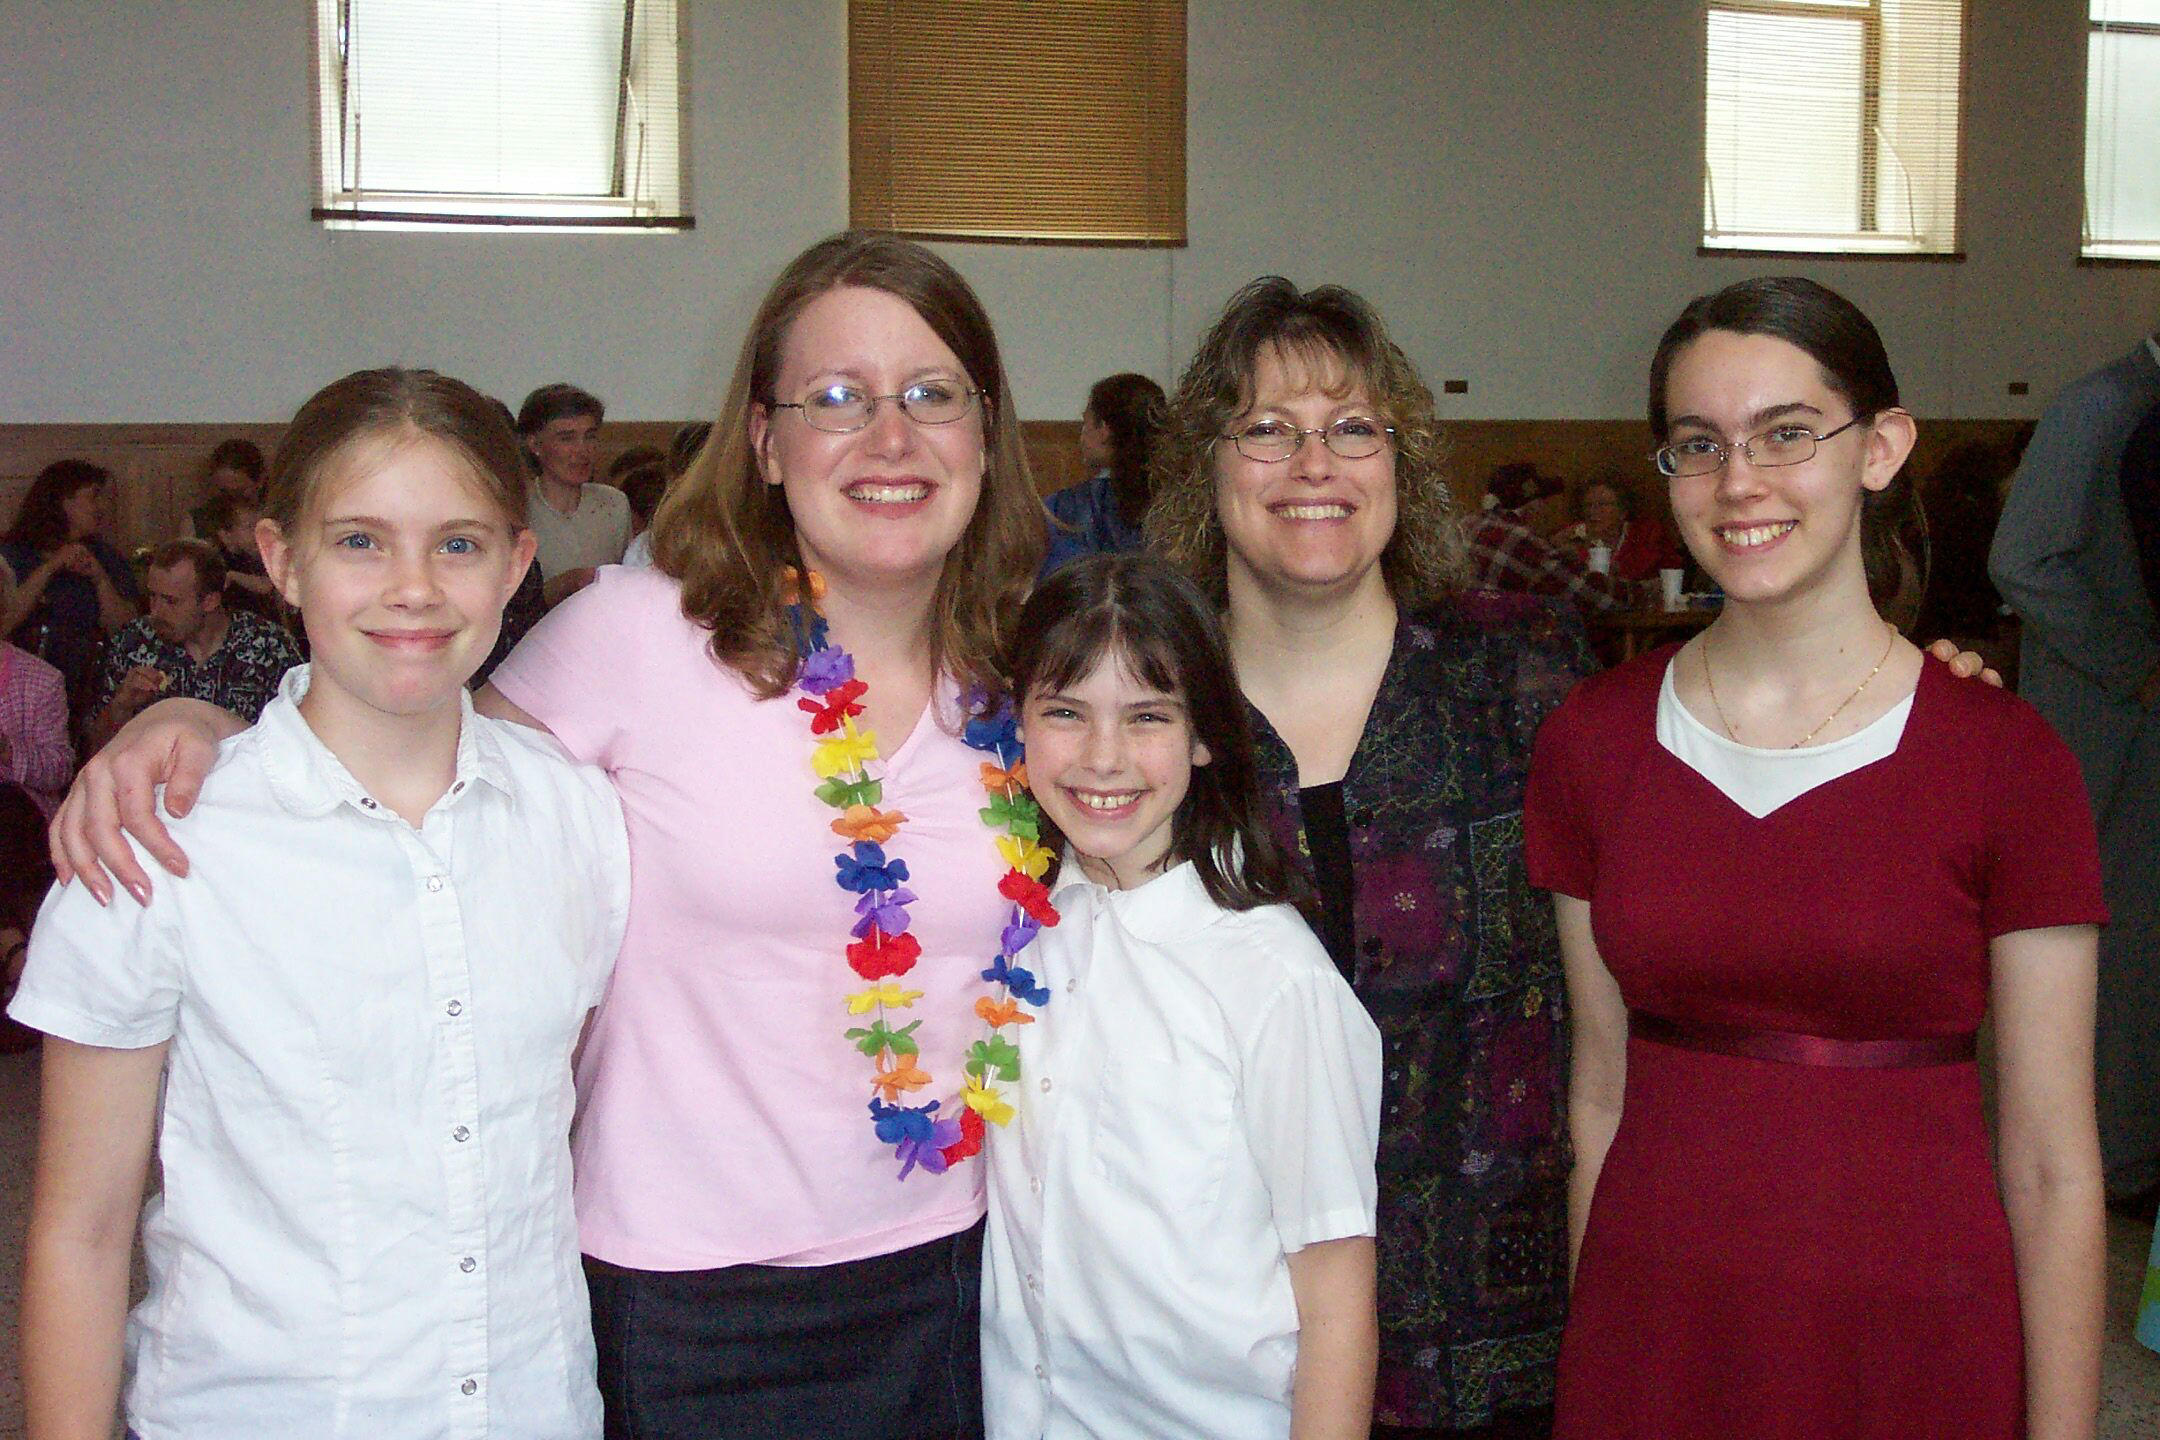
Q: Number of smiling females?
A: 5